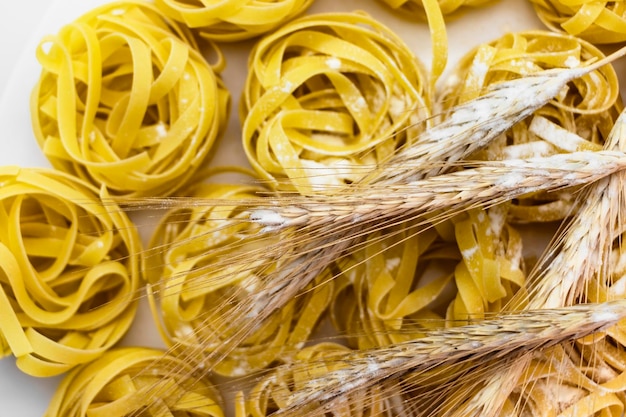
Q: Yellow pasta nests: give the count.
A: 12